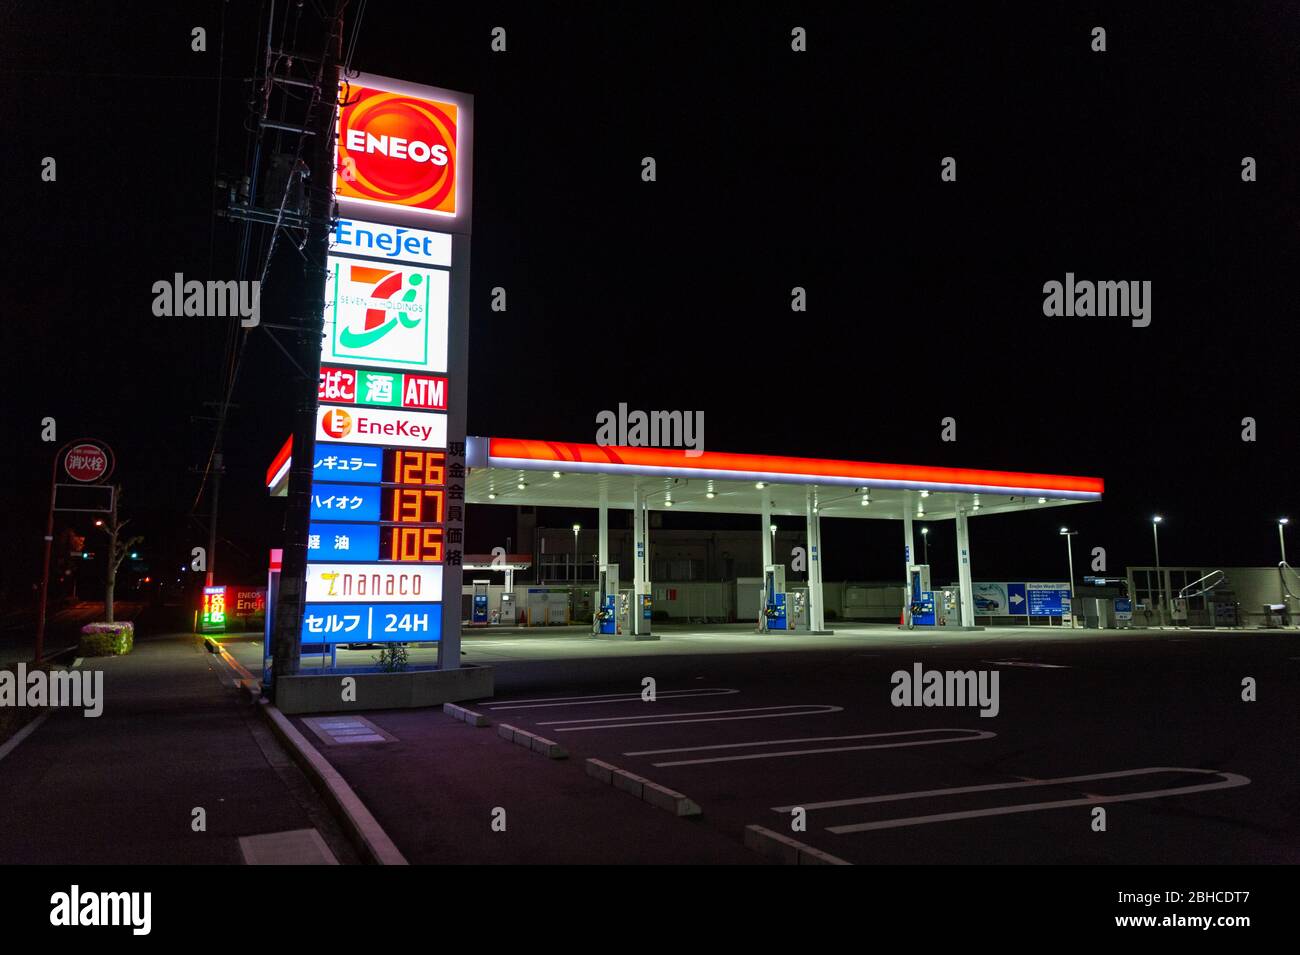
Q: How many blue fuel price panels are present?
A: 3